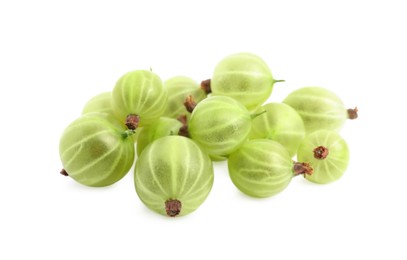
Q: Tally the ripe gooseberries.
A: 12